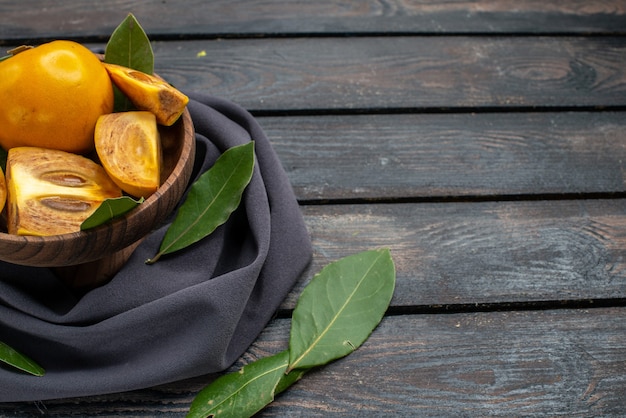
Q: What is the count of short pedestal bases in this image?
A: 1